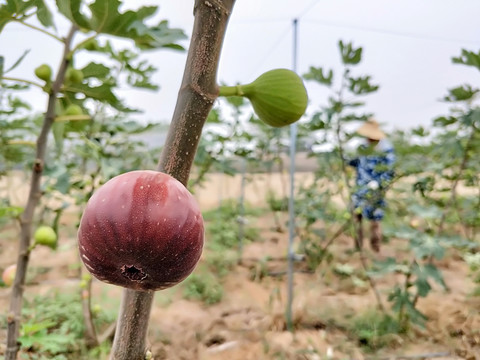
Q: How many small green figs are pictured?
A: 5